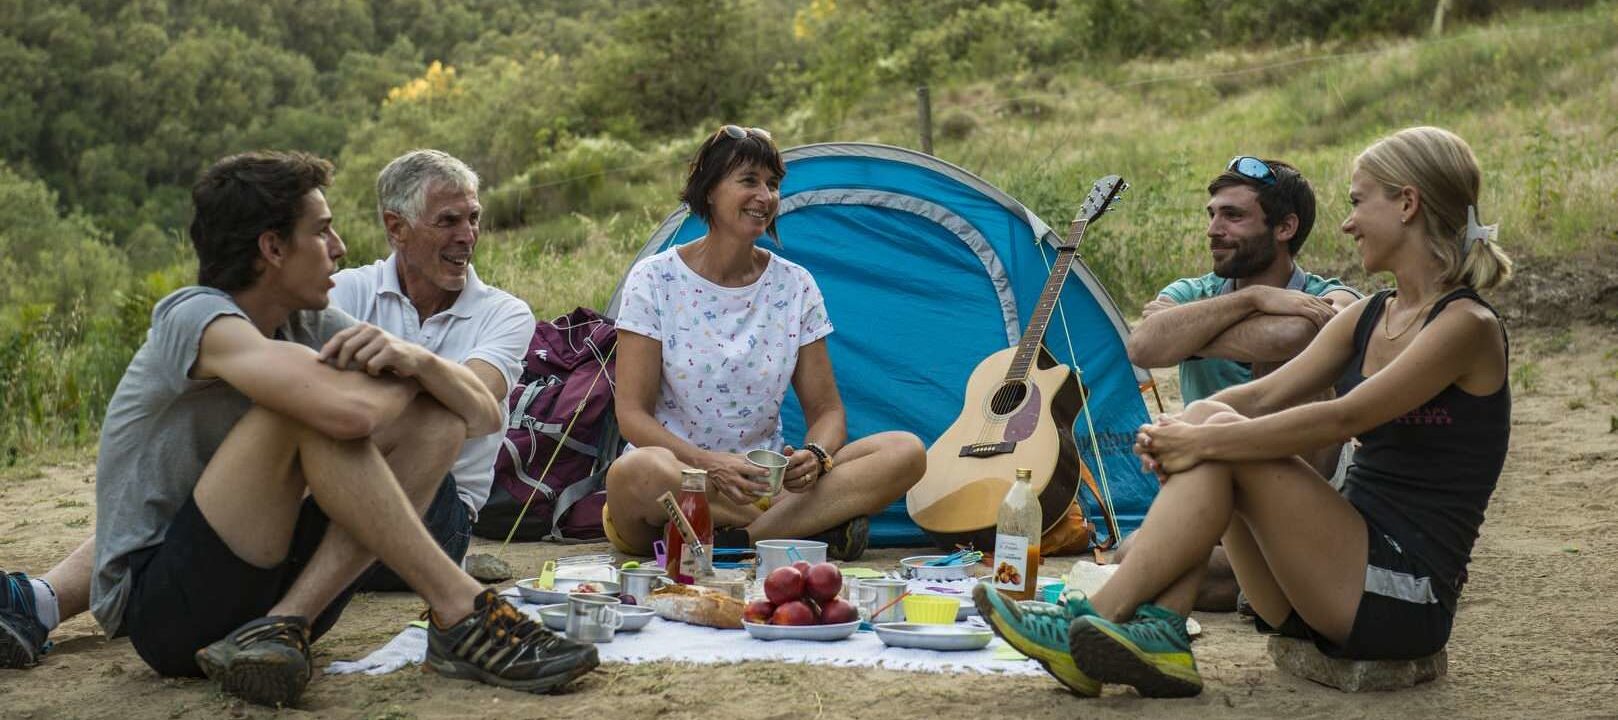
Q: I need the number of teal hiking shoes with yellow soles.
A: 2